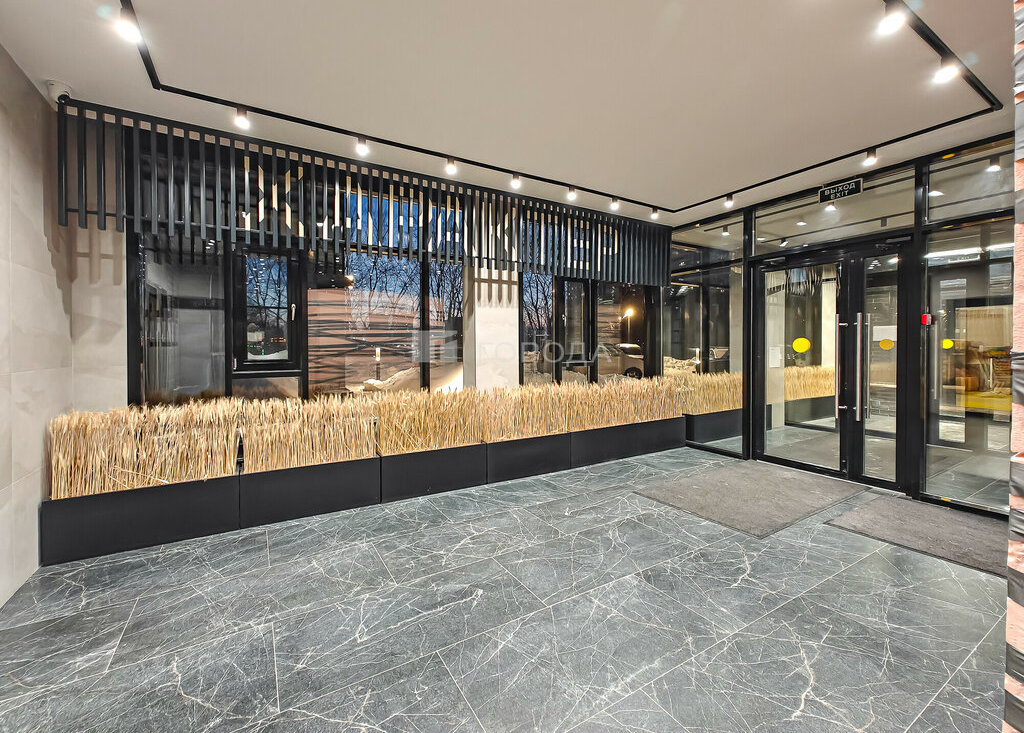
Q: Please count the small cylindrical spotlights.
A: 12